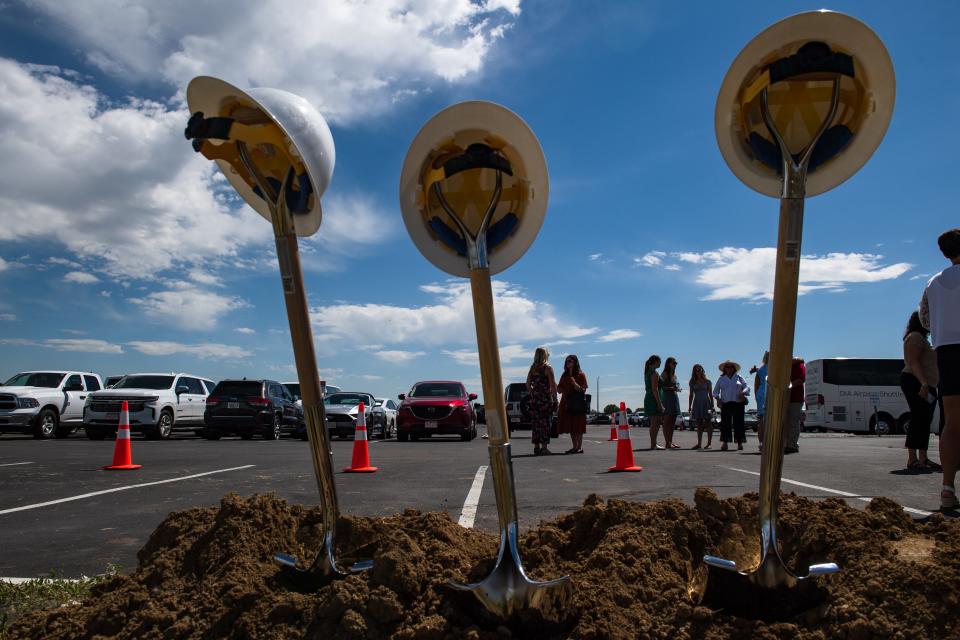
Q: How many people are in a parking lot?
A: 10